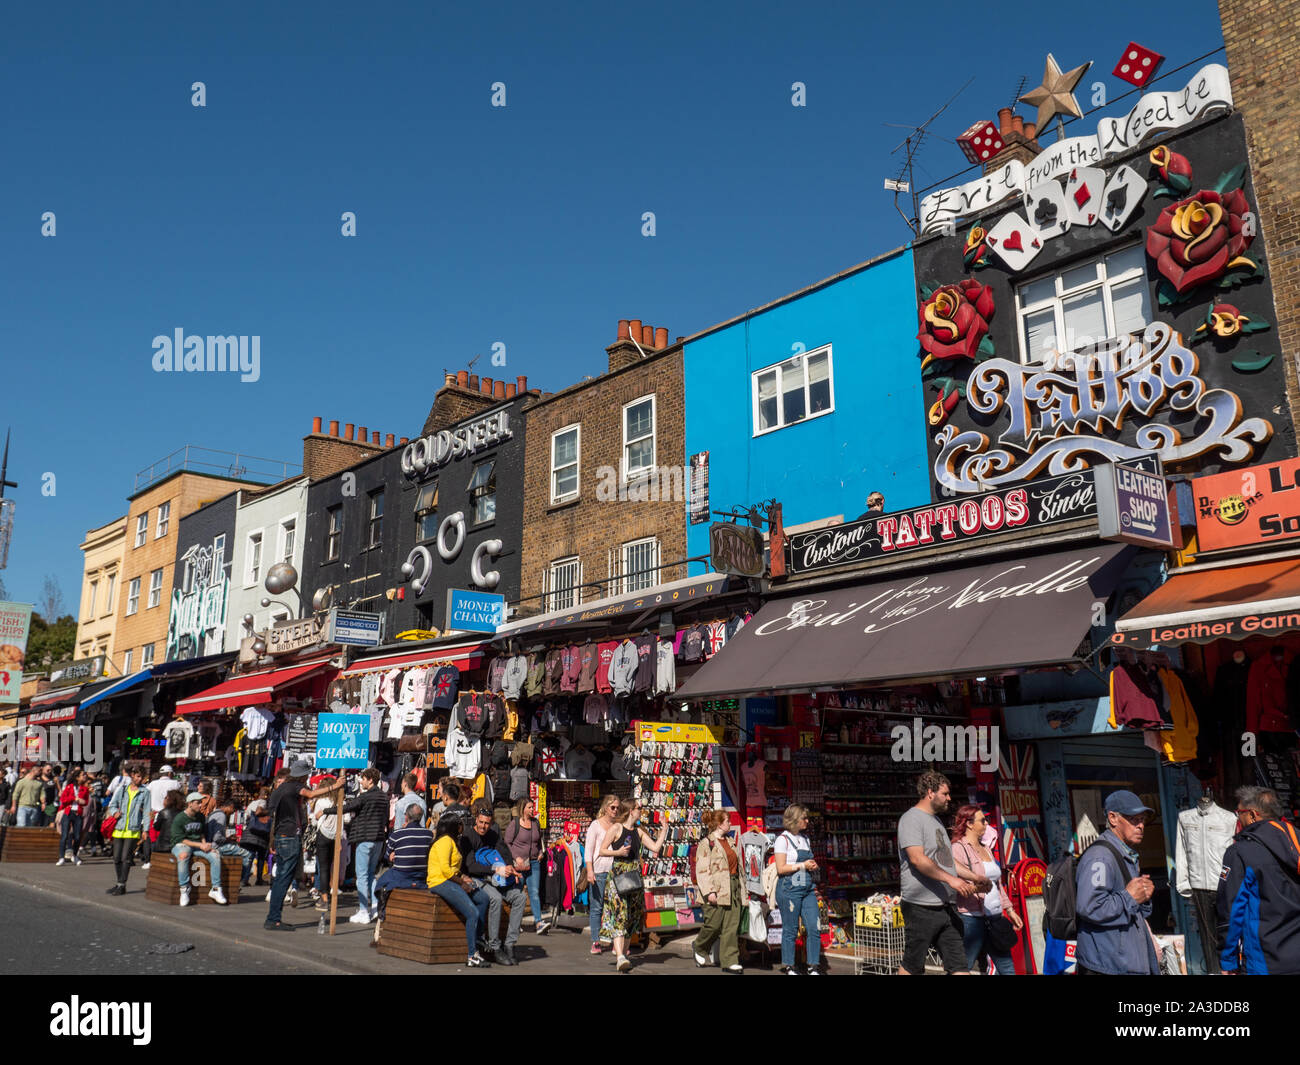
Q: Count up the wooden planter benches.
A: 3